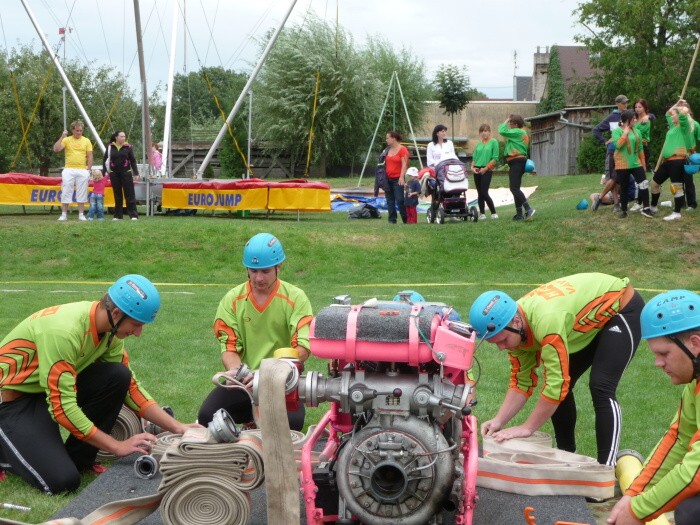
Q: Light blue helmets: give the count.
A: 9